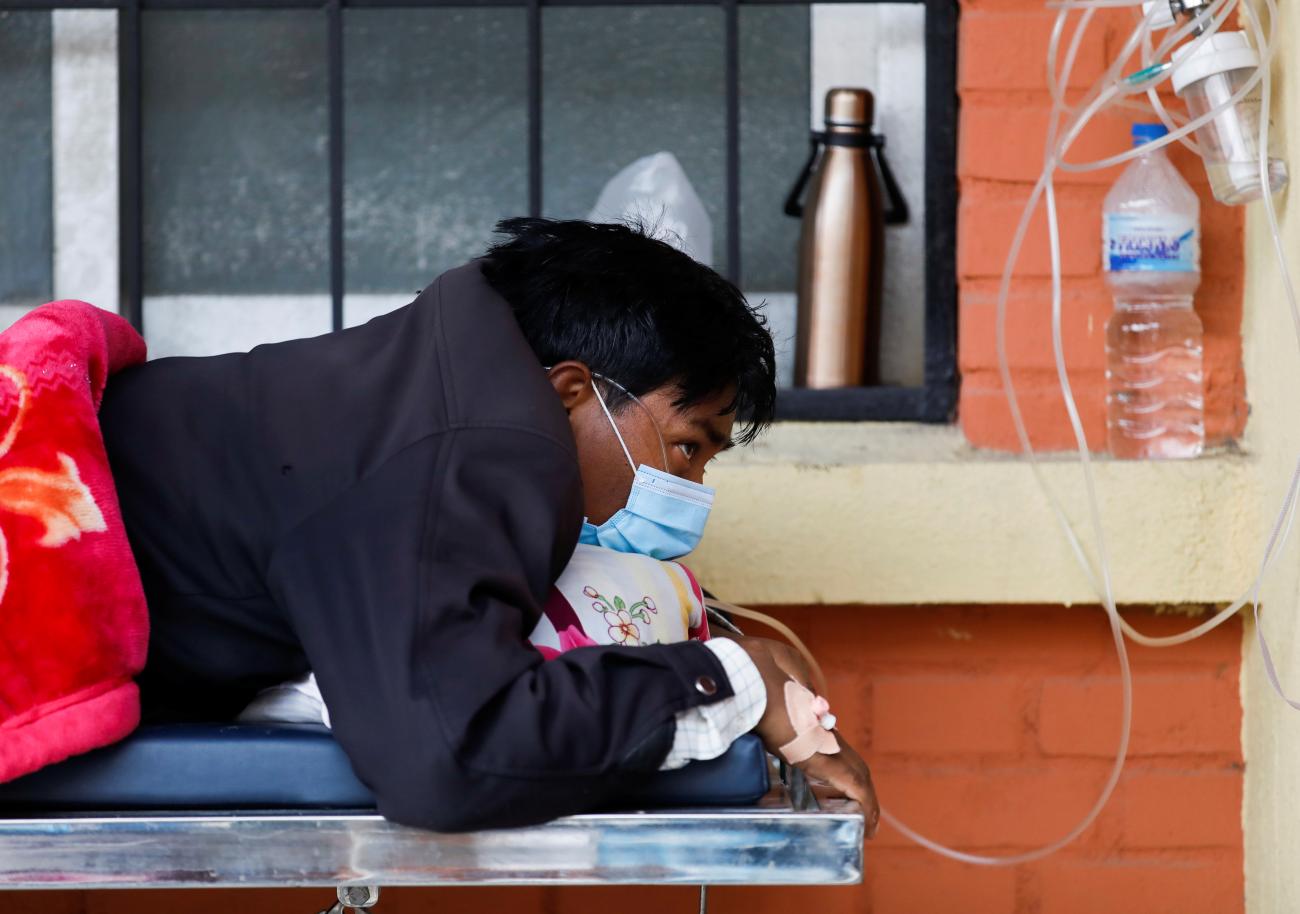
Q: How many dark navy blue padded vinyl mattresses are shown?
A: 1